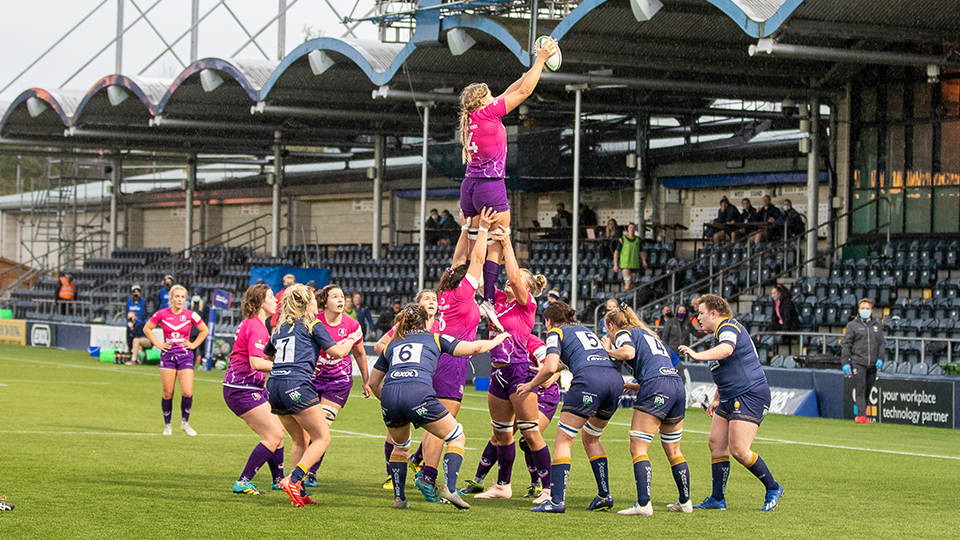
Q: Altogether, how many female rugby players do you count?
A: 13